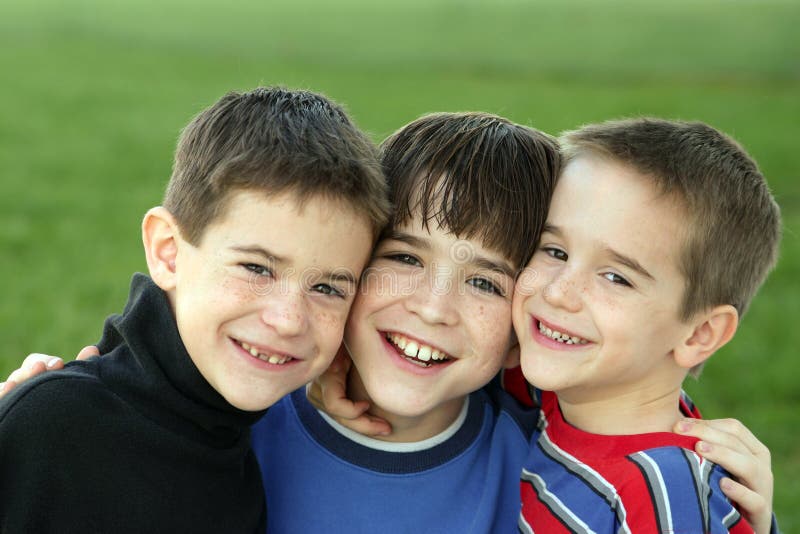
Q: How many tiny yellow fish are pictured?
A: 0